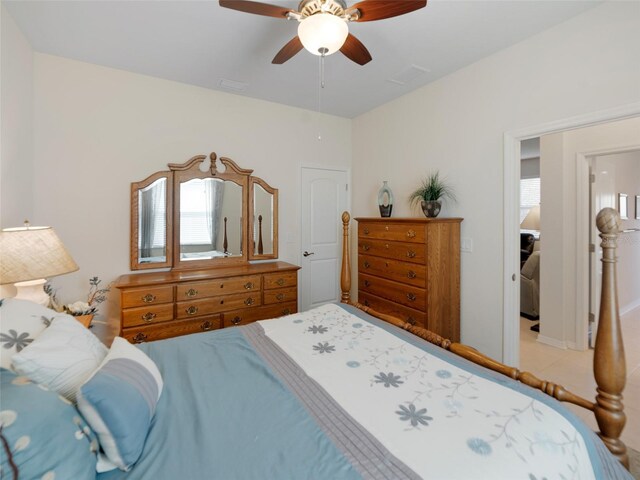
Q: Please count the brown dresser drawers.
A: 13